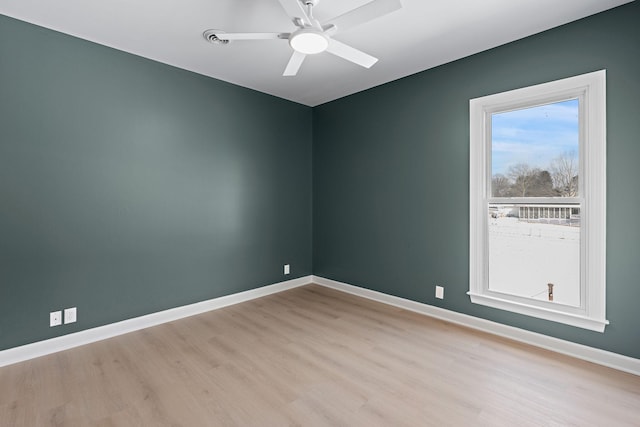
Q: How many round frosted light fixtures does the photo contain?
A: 1